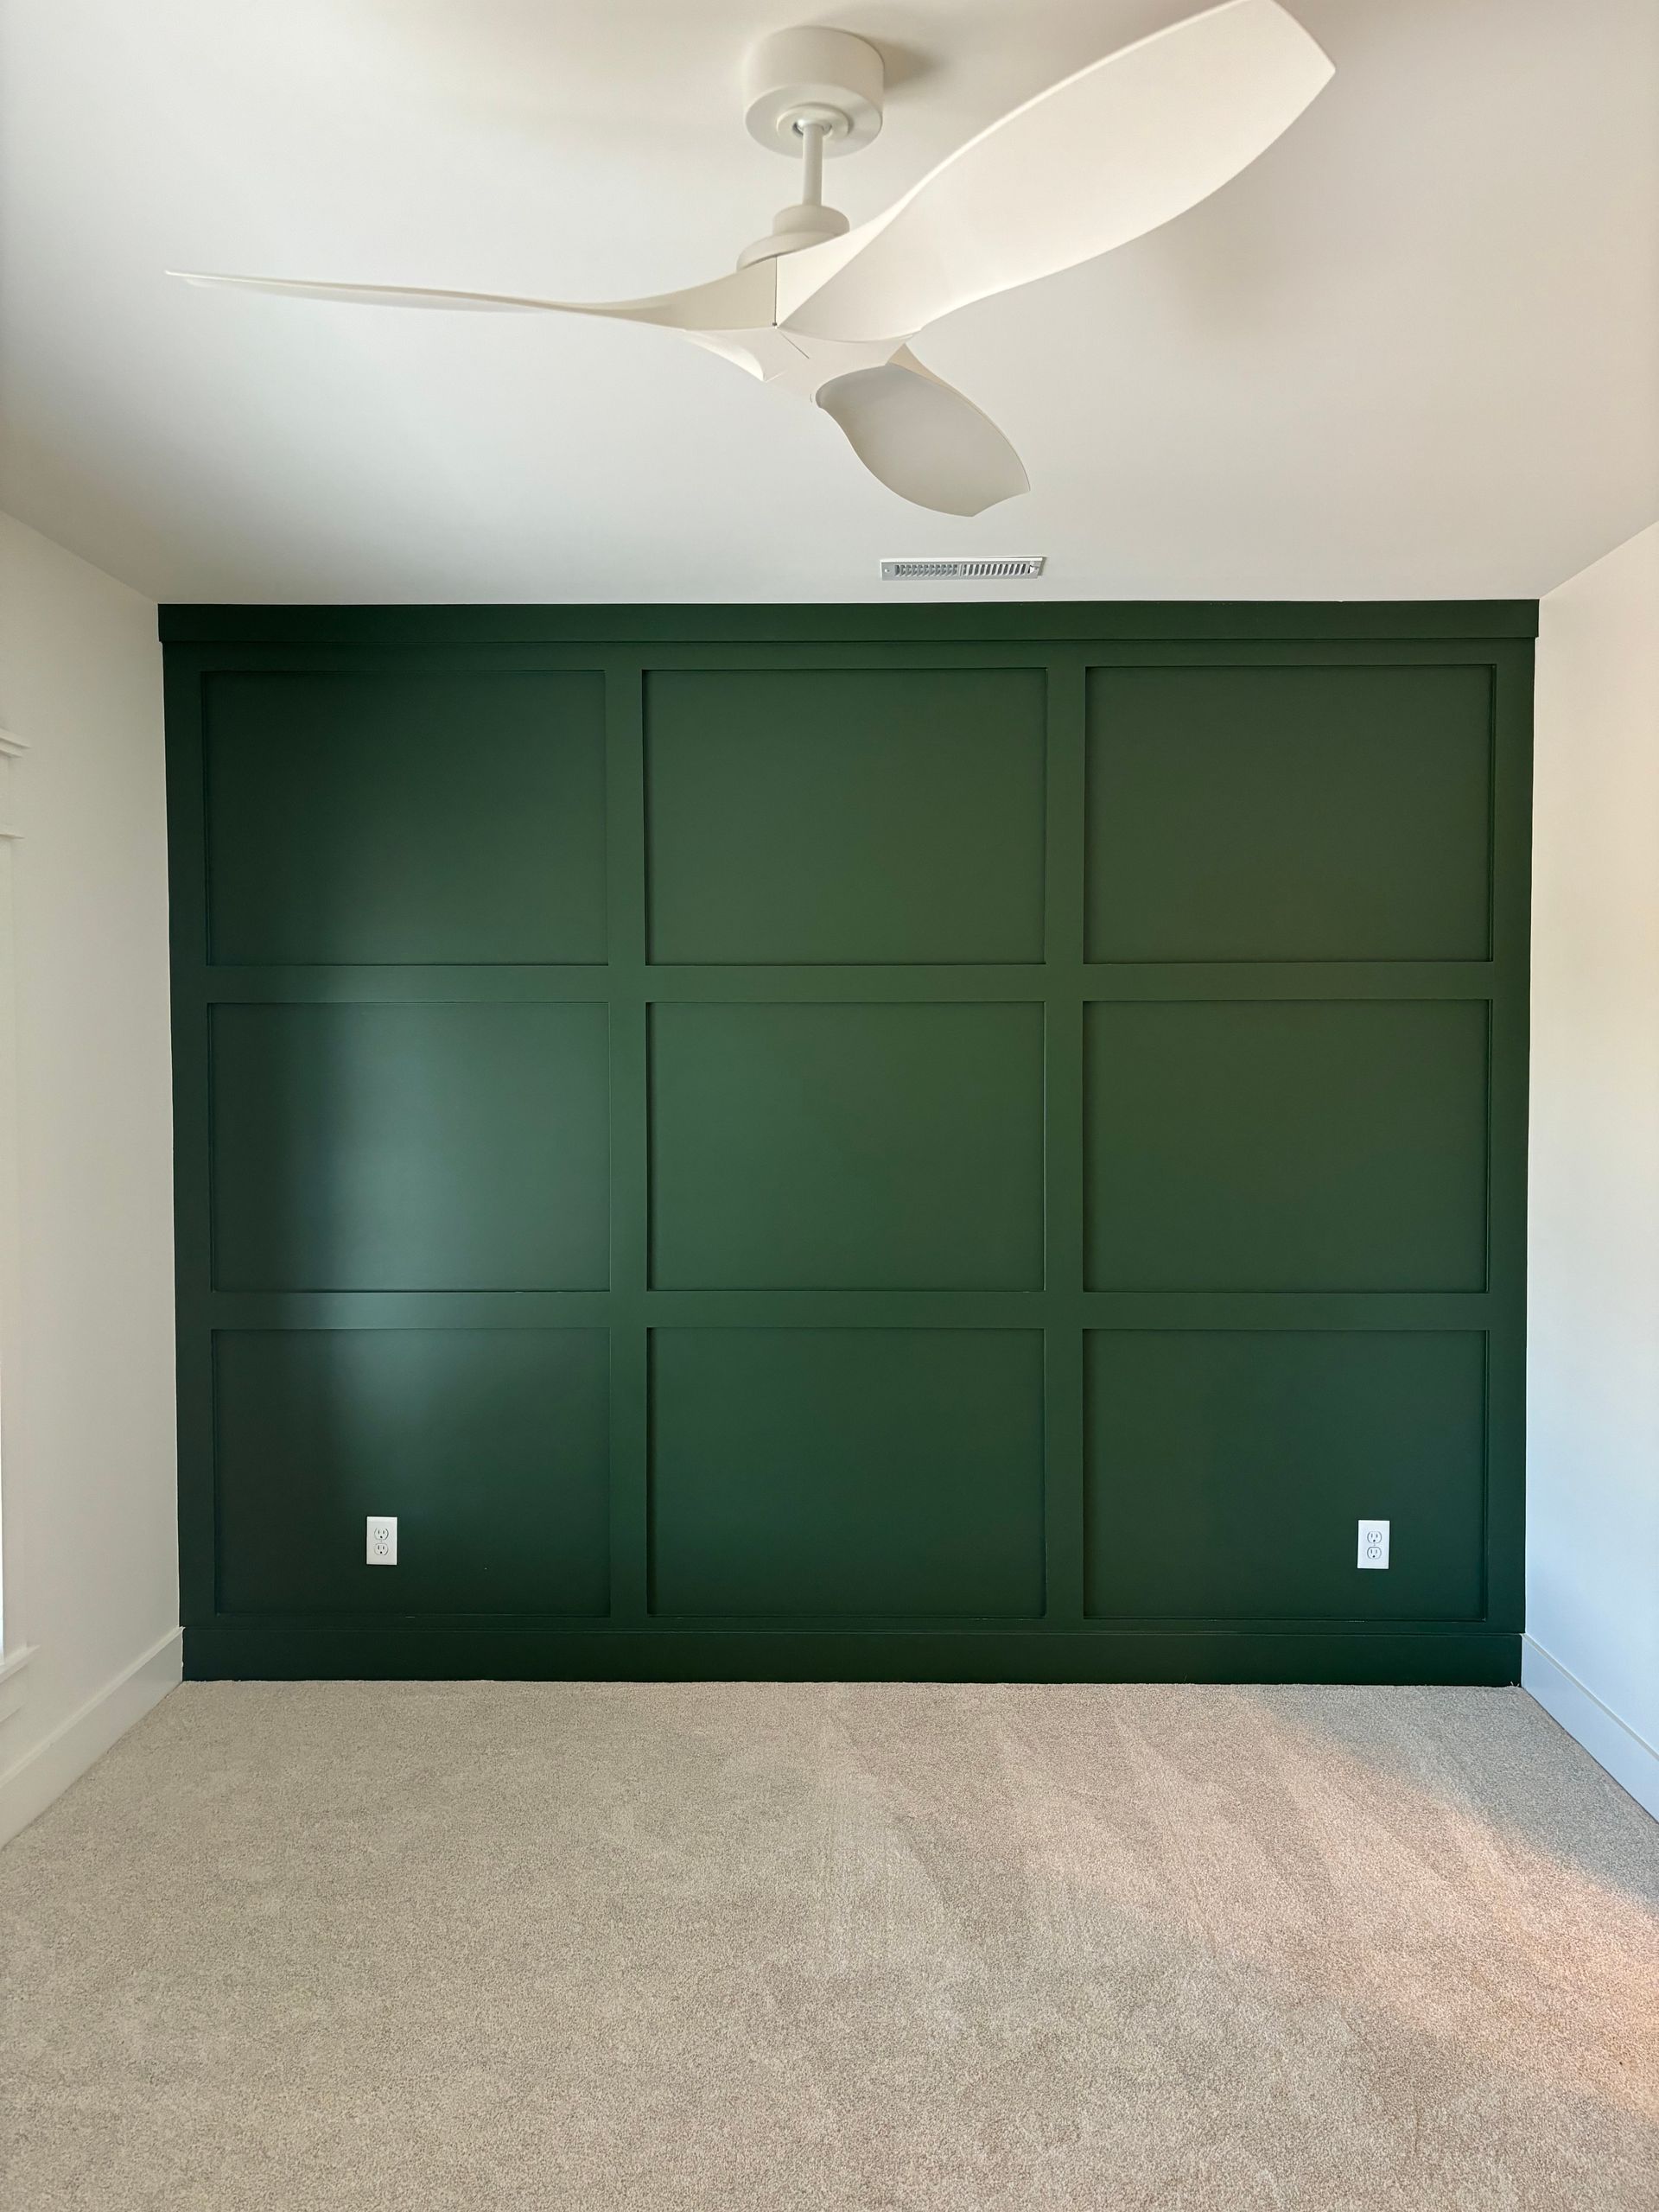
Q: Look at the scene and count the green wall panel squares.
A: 9